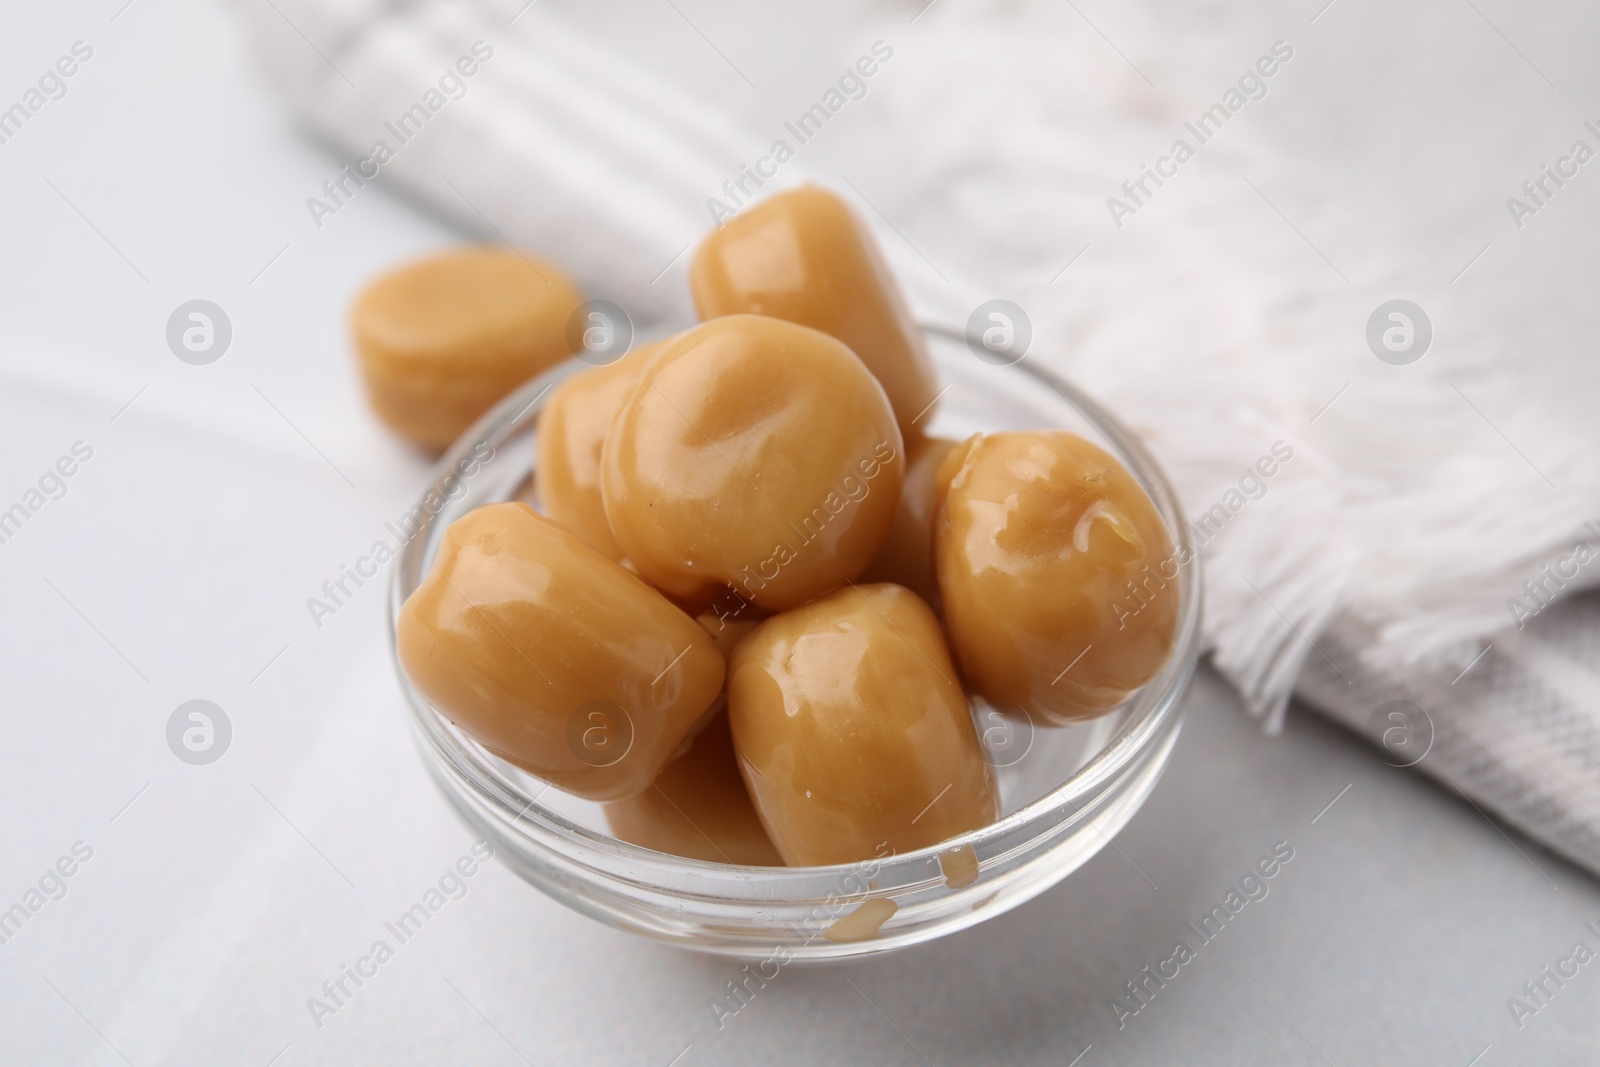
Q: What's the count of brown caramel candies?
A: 9